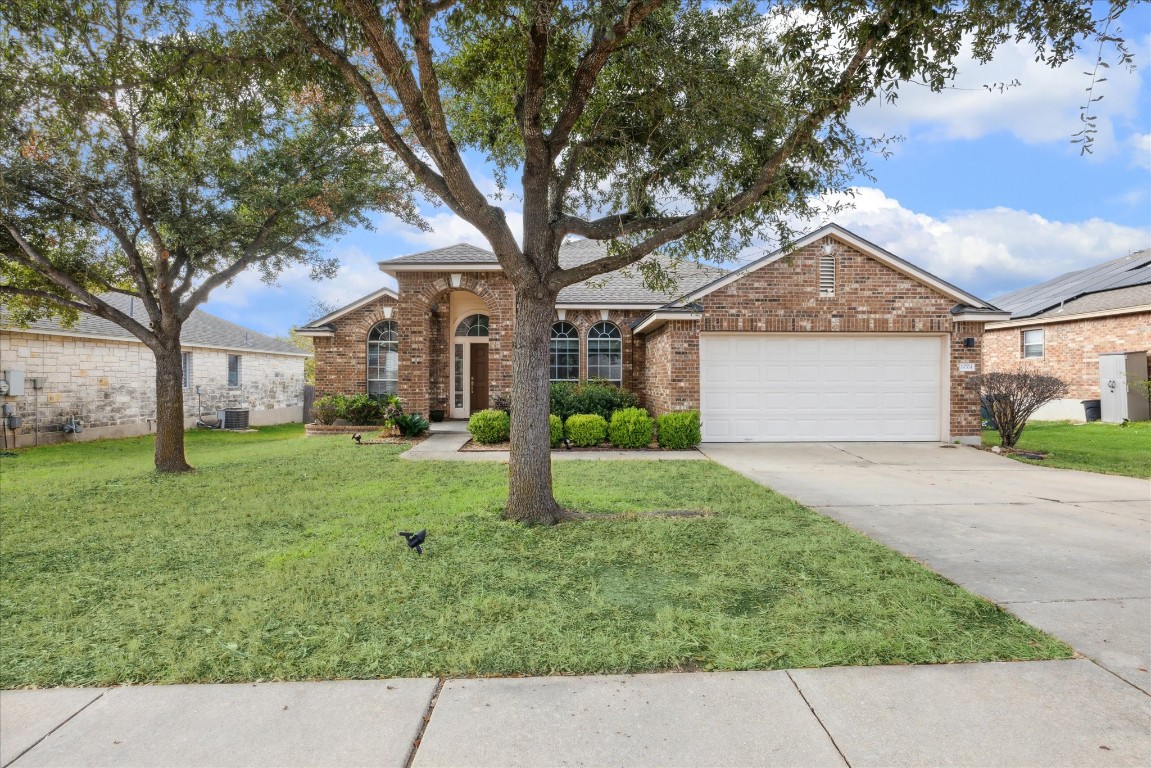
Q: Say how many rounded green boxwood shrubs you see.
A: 5